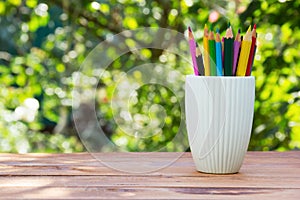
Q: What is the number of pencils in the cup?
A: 12